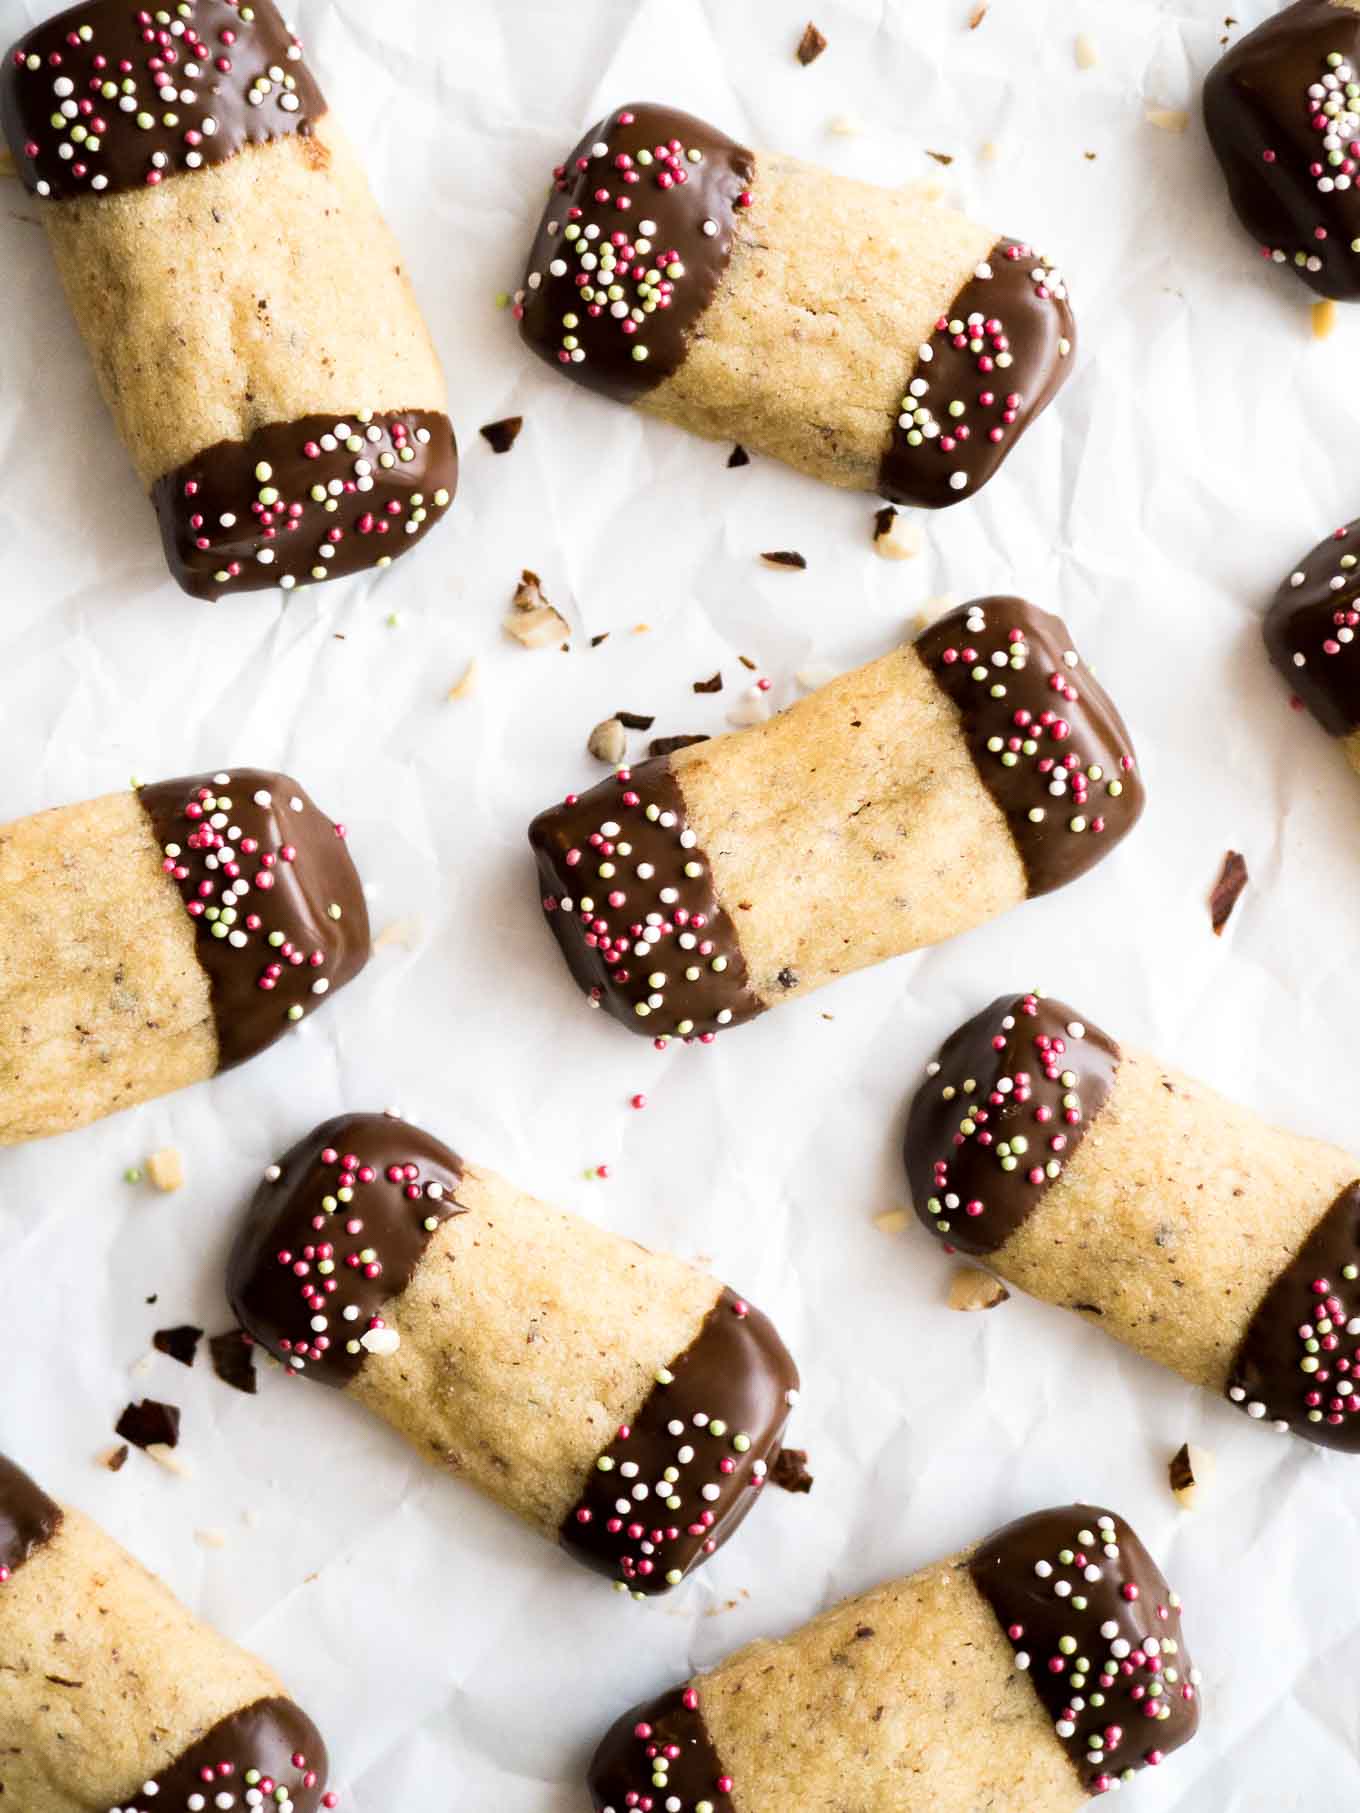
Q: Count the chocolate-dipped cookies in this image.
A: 10